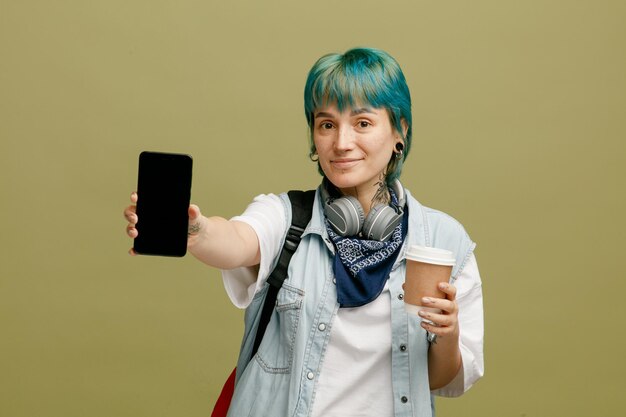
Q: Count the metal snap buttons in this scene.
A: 6